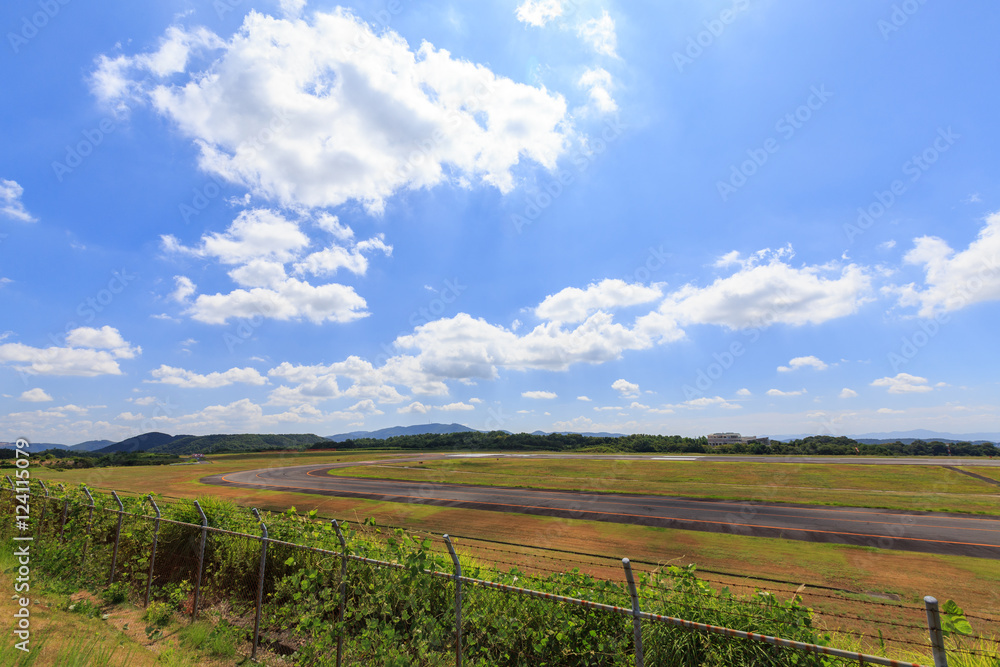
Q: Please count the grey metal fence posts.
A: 13